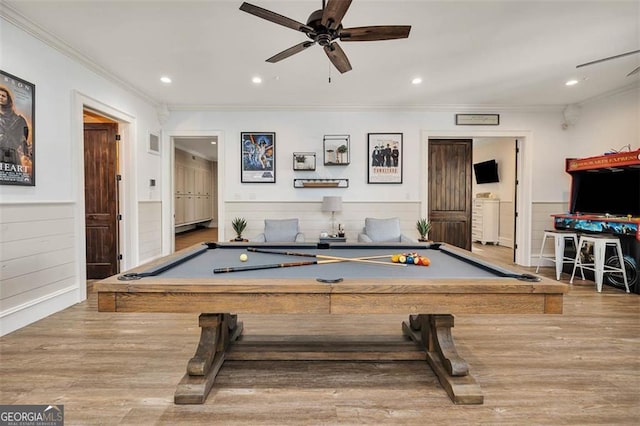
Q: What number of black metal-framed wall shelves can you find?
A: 3